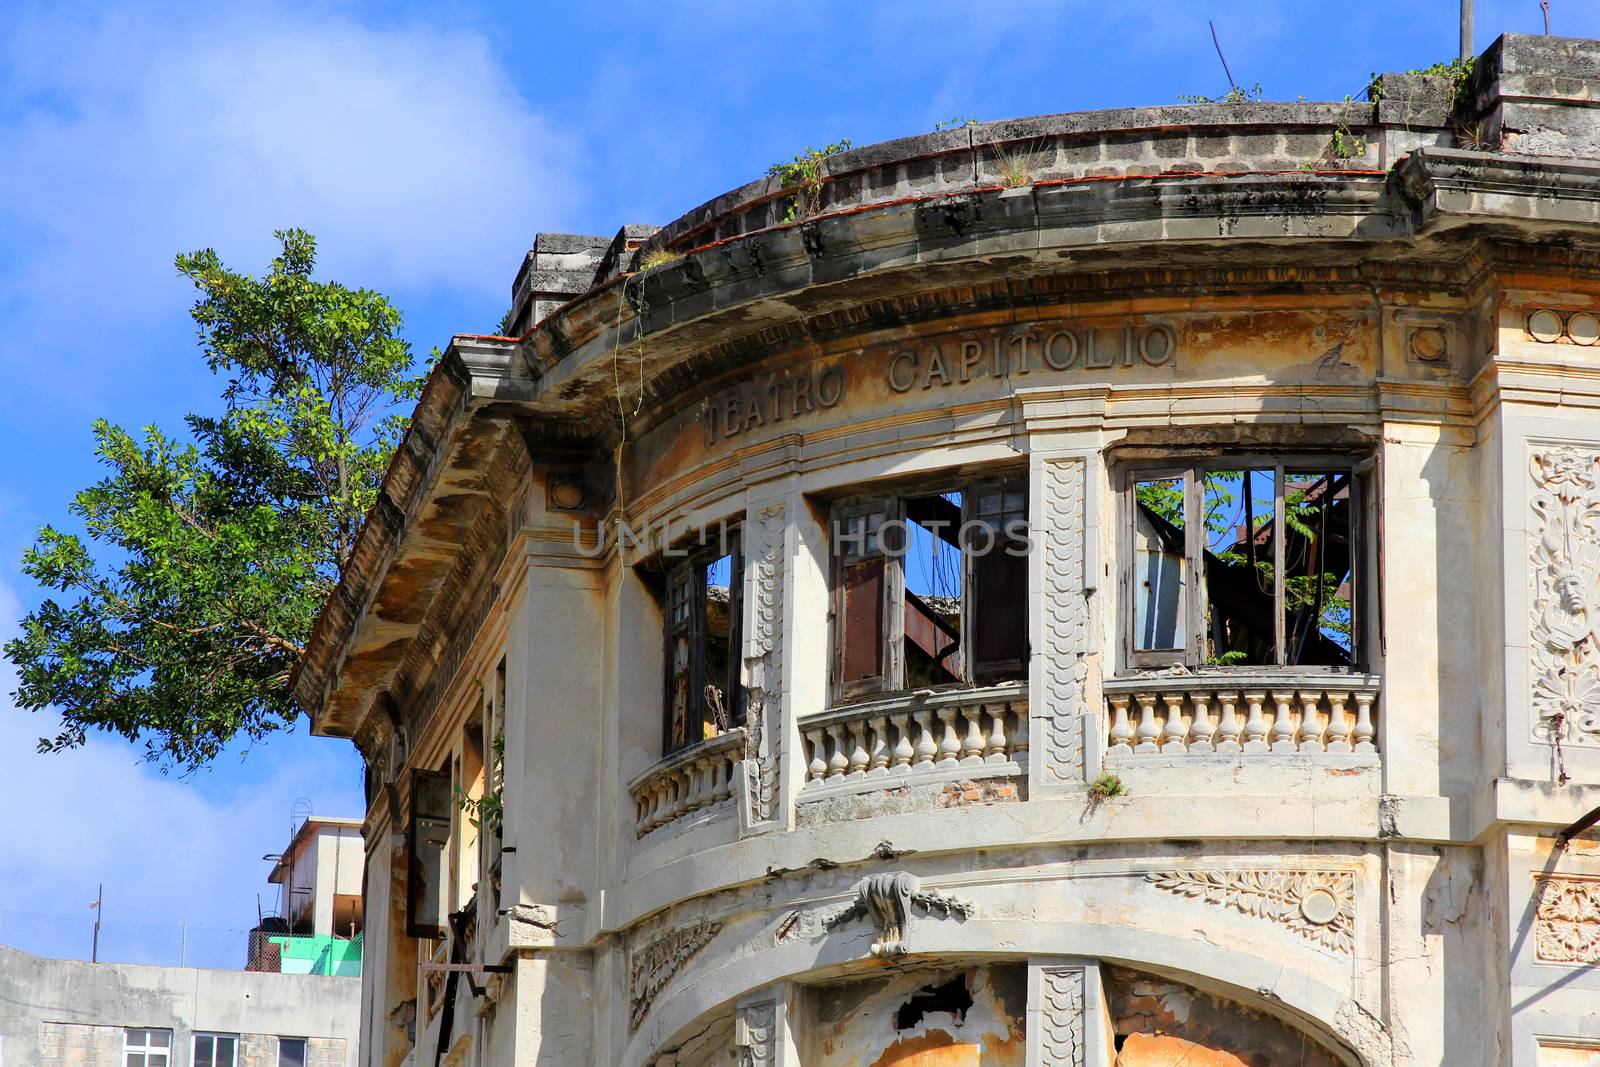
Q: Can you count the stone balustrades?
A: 3